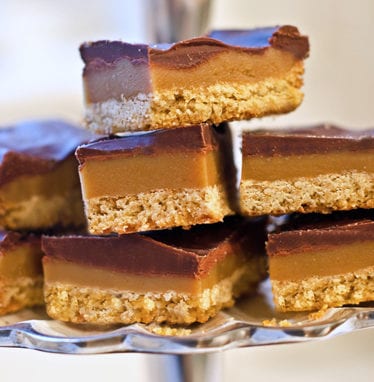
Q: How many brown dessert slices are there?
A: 7